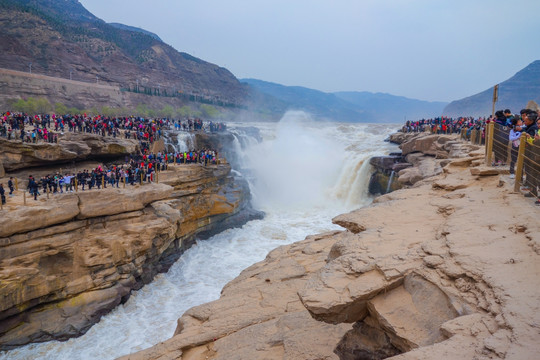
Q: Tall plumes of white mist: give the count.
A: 1